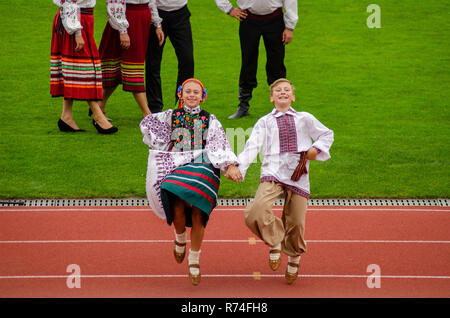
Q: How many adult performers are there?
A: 4